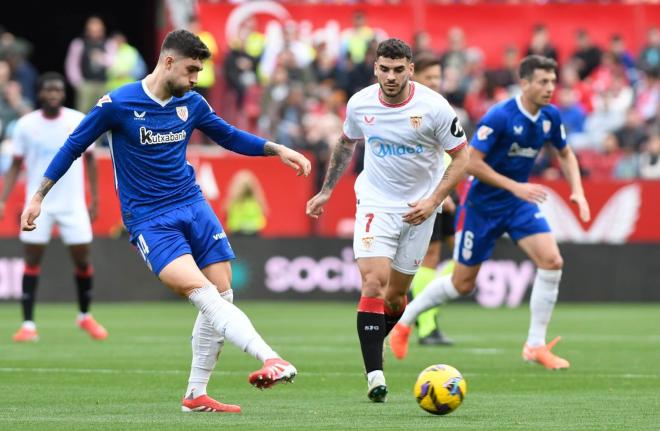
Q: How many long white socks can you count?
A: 4